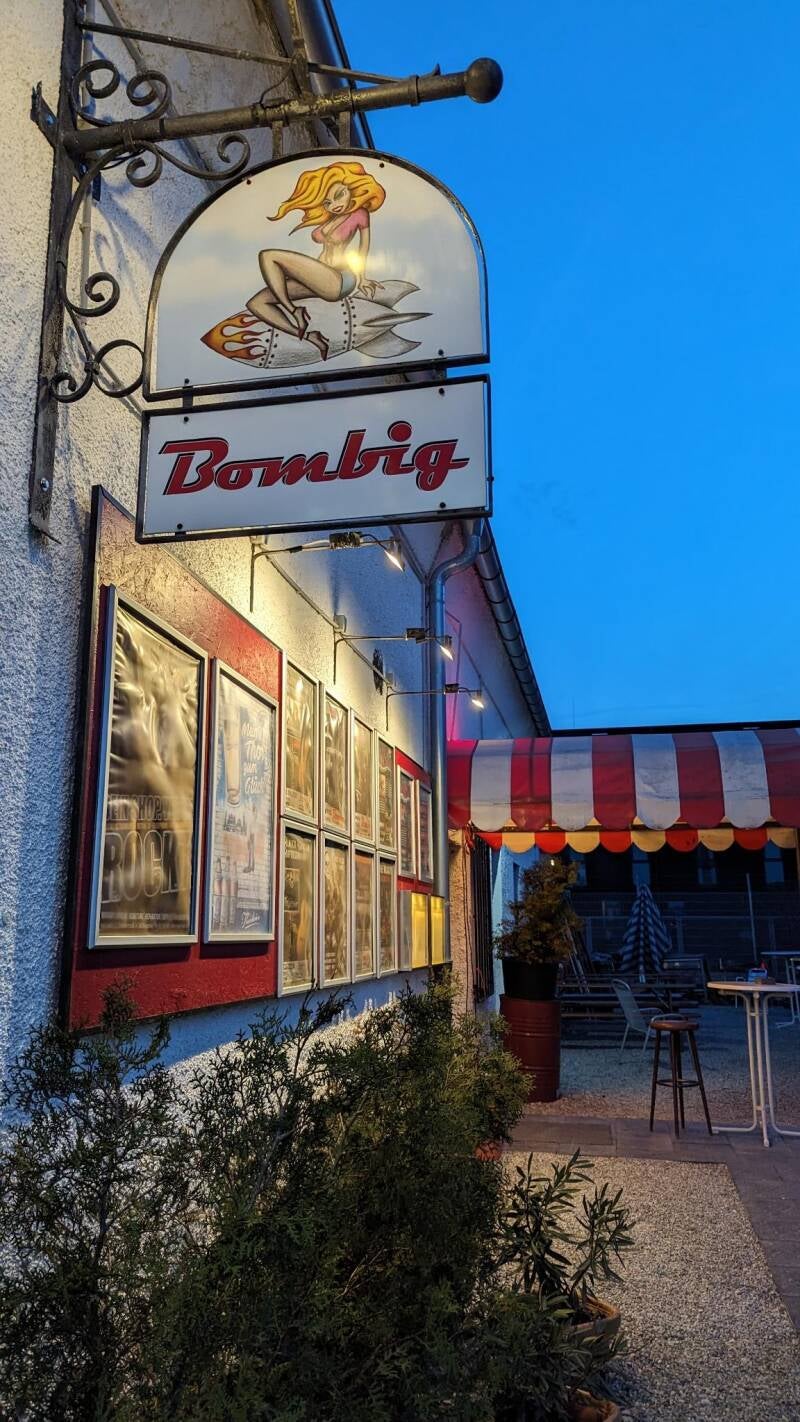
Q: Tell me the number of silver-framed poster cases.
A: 12